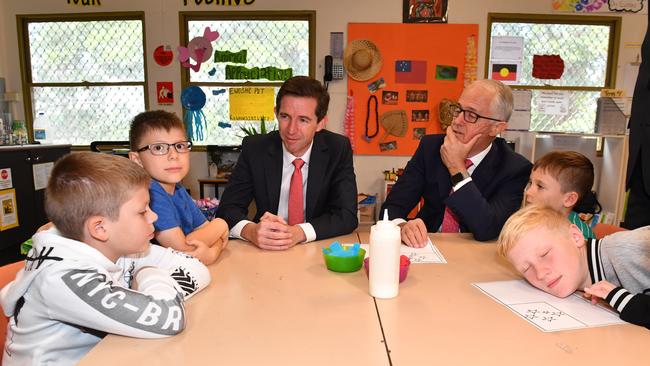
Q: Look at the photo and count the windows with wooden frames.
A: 3